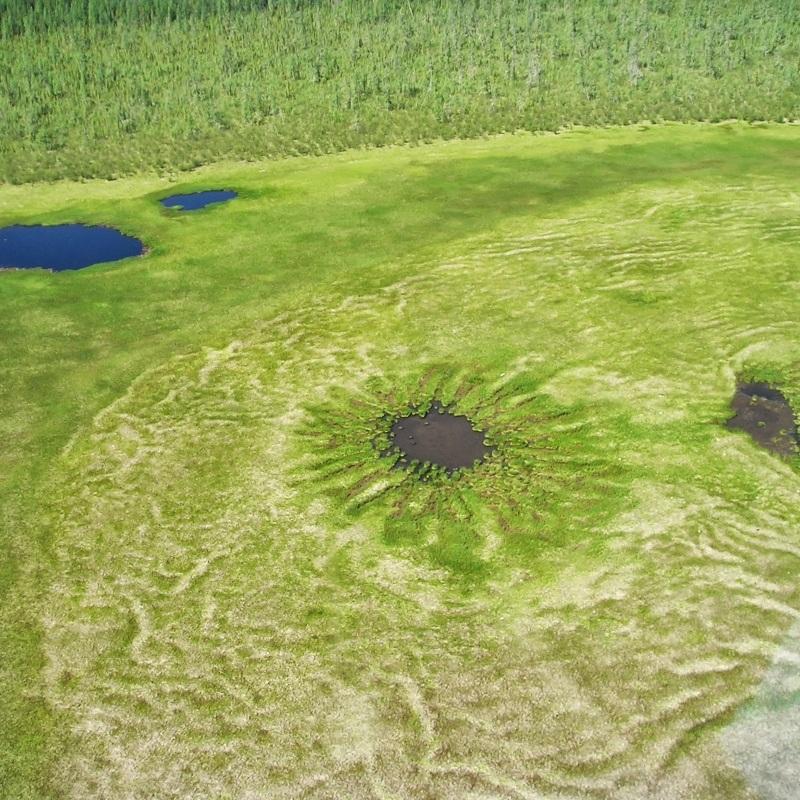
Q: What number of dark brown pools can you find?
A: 2